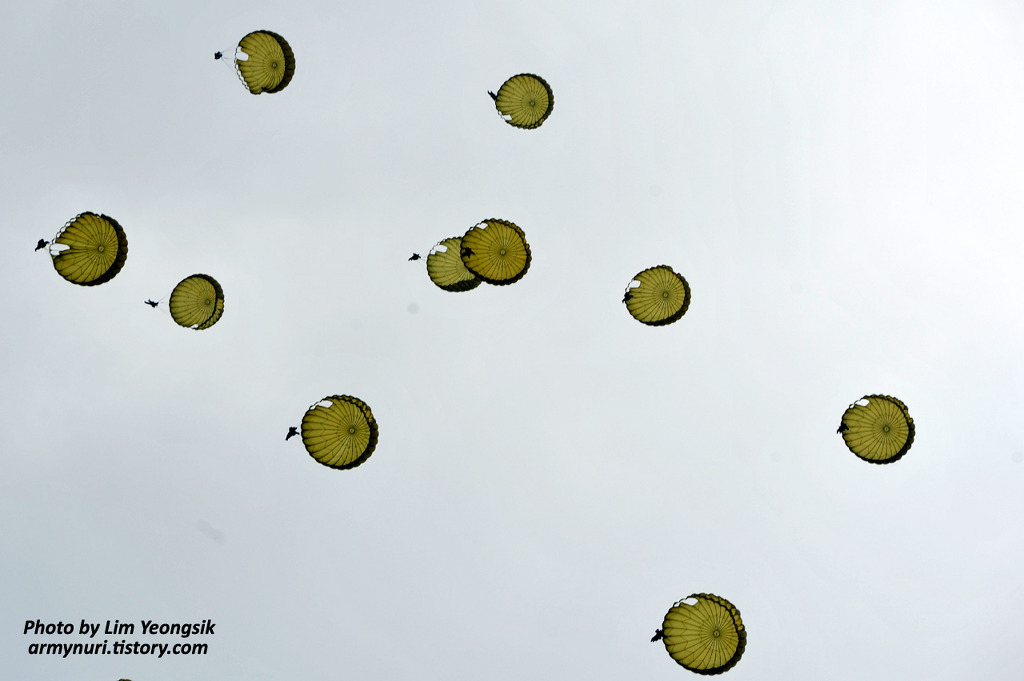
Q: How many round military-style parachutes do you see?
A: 10